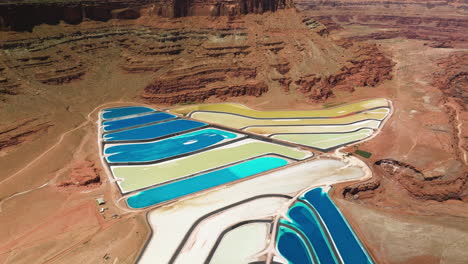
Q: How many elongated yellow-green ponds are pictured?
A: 5